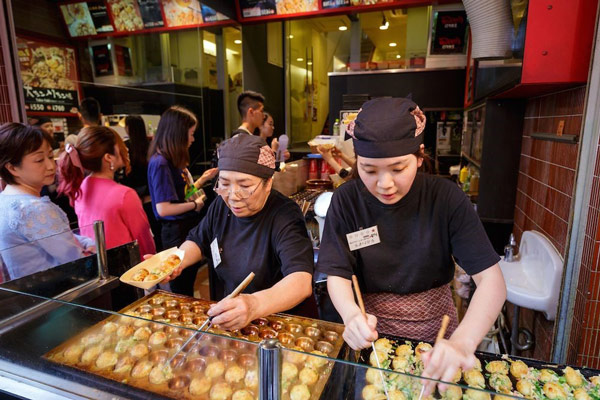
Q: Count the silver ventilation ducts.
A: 1